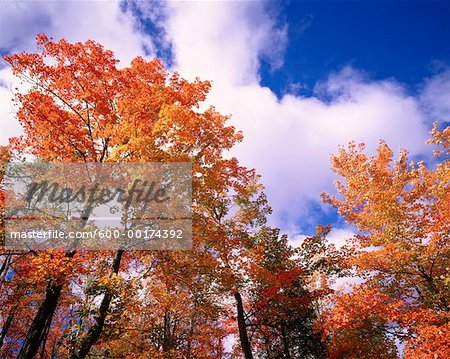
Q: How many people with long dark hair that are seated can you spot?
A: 0